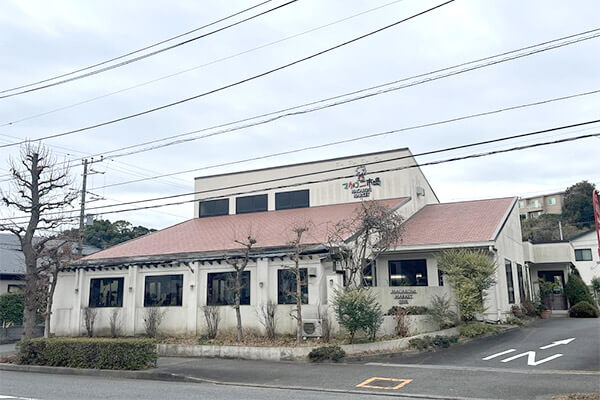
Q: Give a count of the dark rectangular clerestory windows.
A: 3